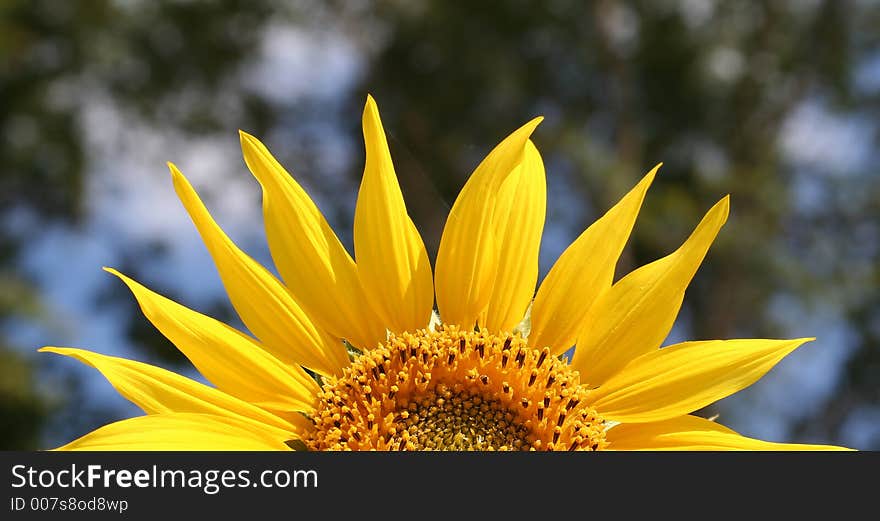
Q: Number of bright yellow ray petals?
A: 12